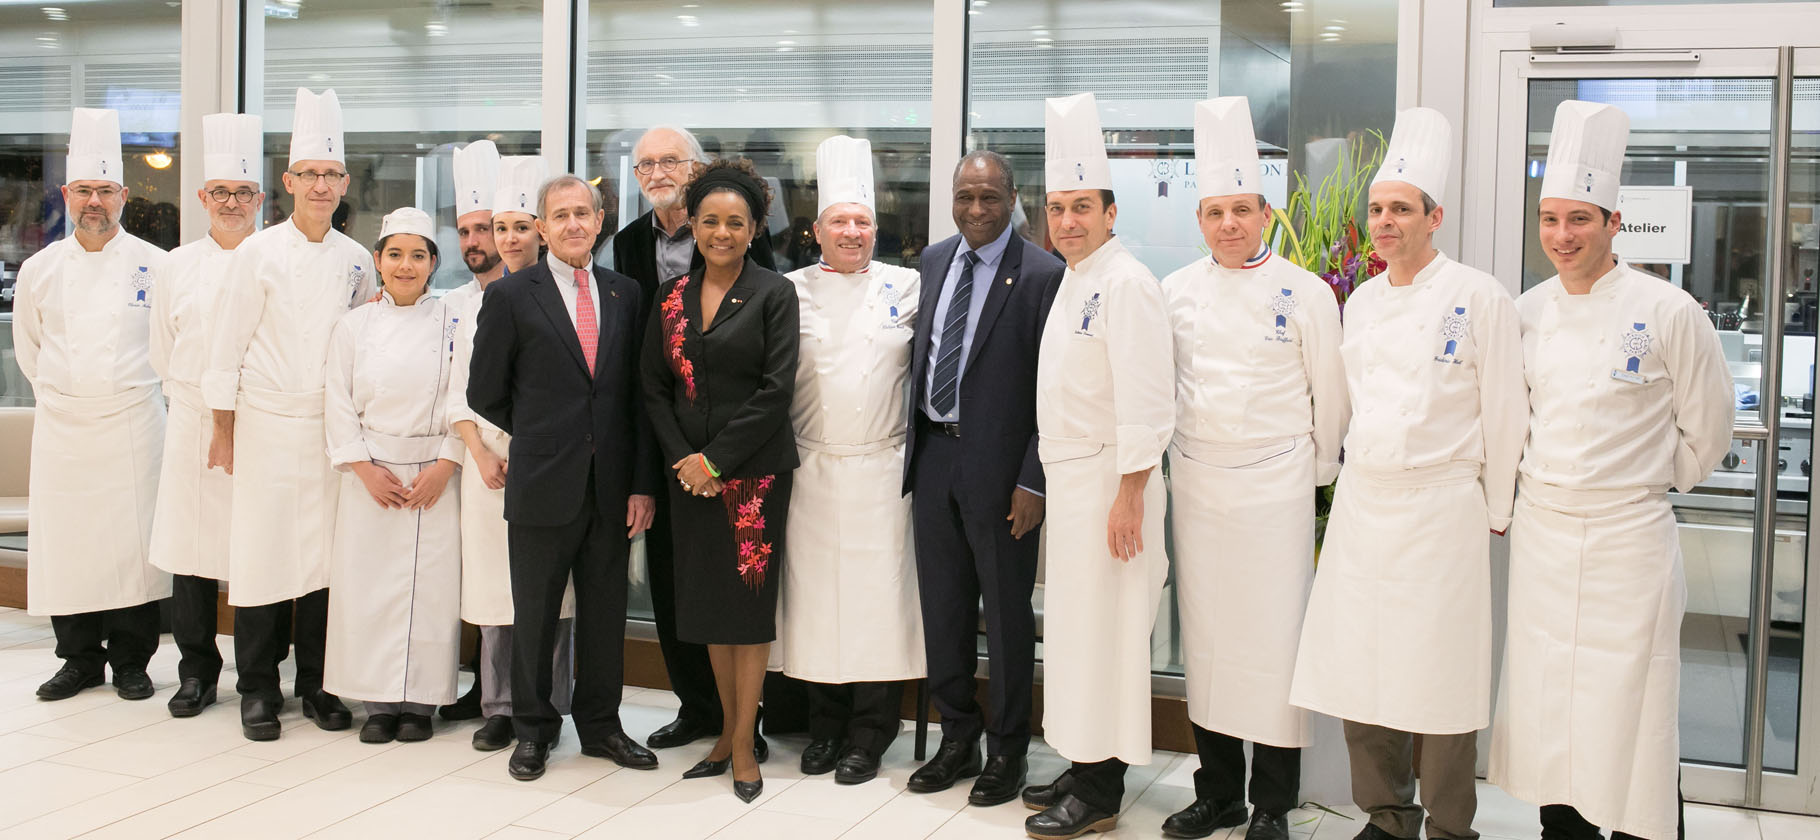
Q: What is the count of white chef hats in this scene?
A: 11